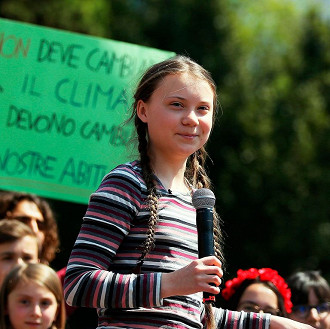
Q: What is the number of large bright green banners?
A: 1